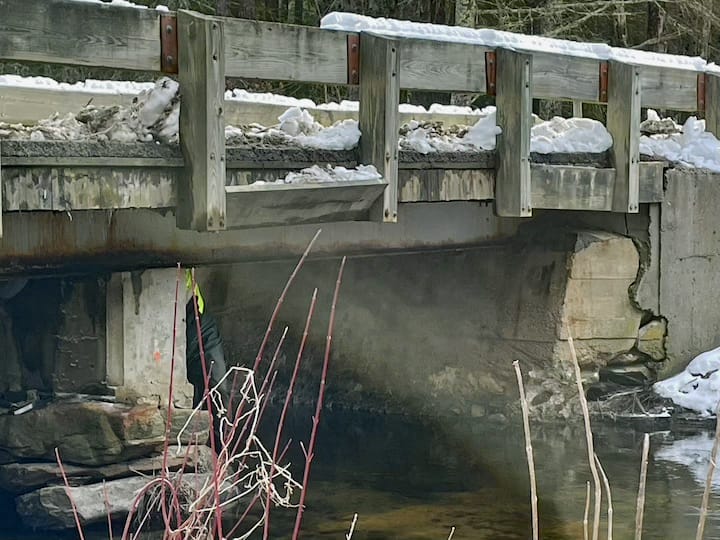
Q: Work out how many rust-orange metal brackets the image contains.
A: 5